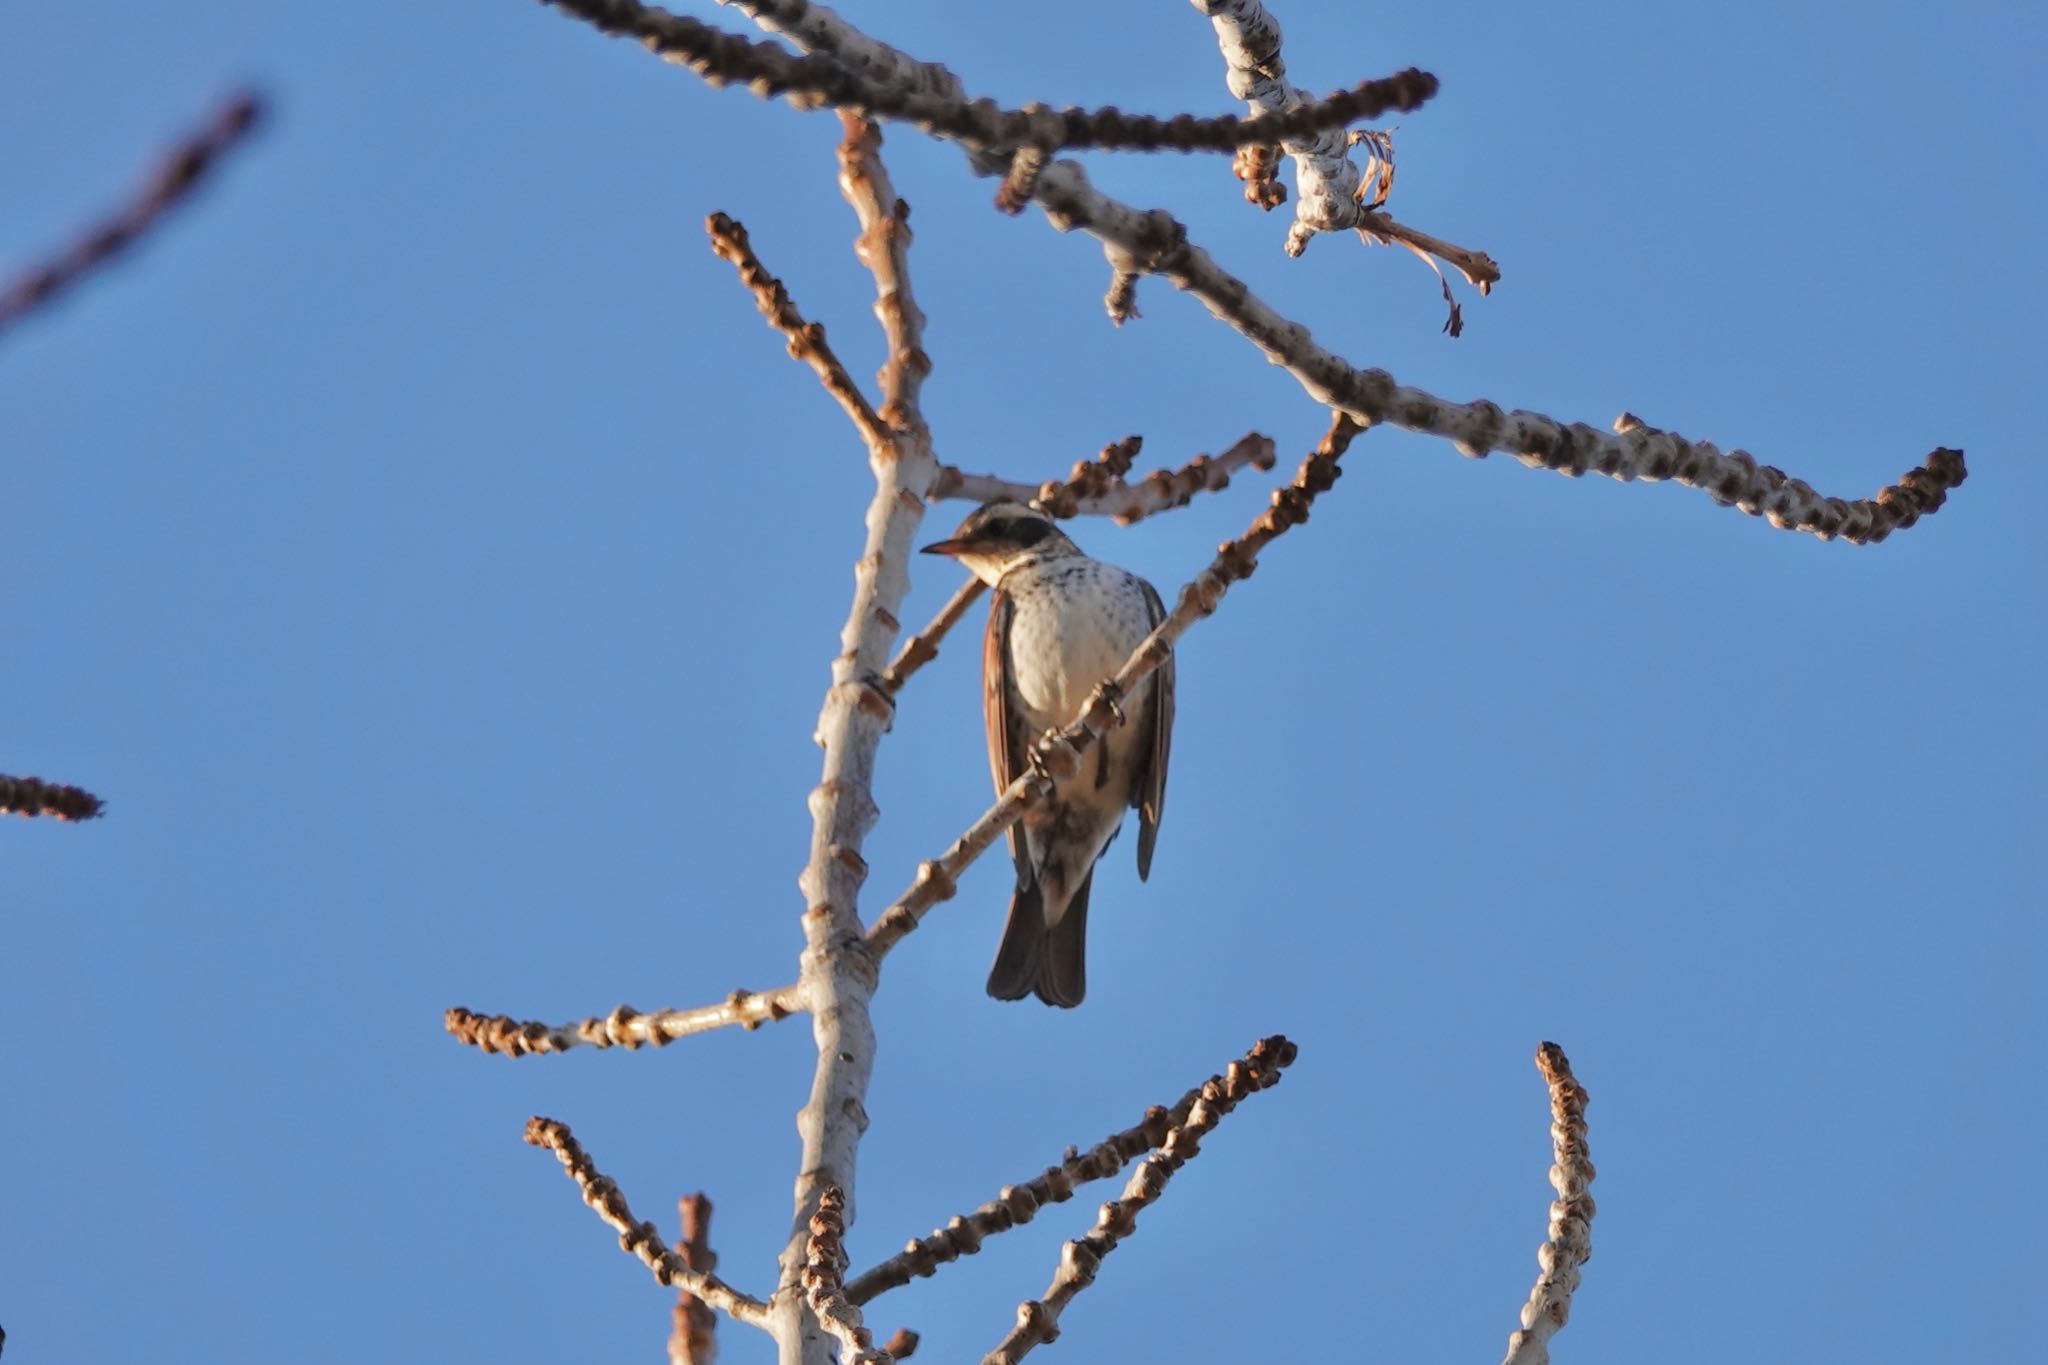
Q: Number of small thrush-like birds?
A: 1